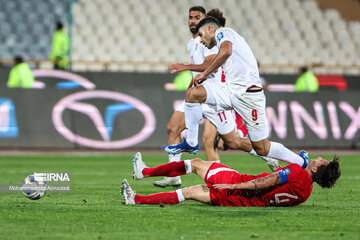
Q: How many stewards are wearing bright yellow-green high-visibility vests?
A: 4